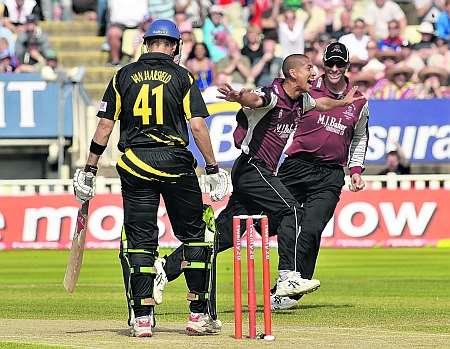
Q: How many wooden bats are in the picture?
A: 1